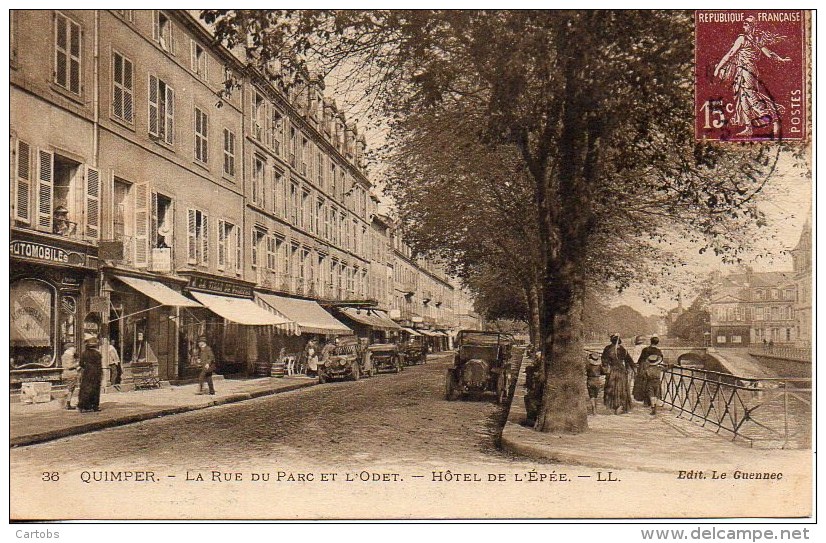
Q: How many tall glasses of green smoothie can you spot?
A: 0